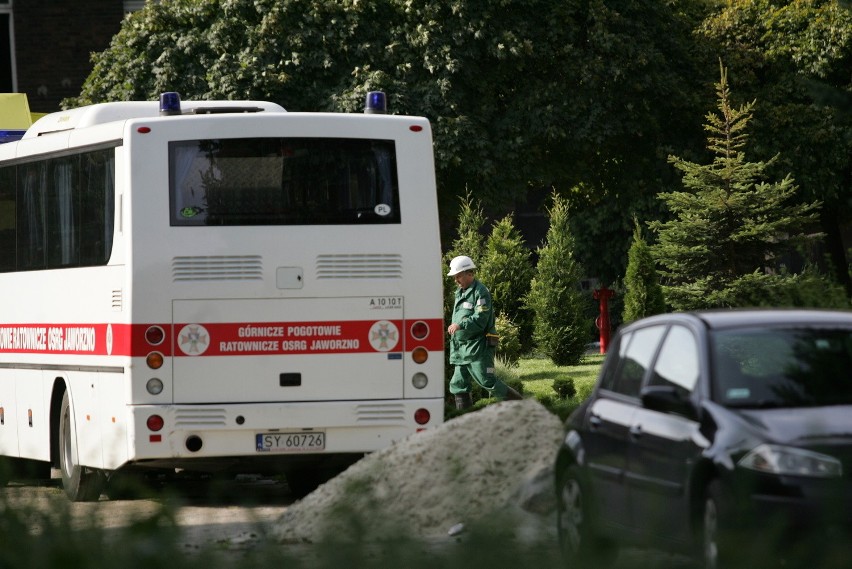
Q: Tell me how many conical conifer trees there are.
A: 5